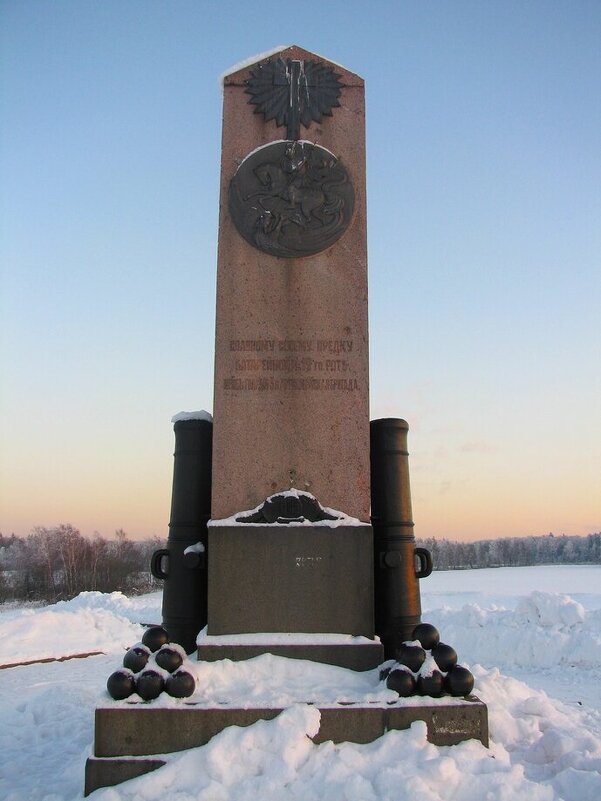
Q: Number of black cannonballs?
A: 12